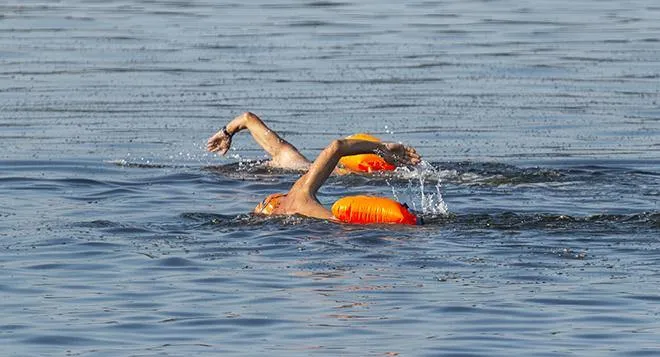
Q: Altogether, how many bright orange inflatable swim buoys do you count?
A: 2